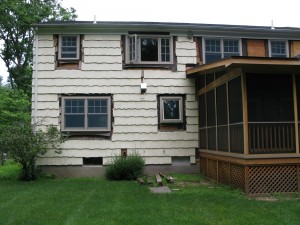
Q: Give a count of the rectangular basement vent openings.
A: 2